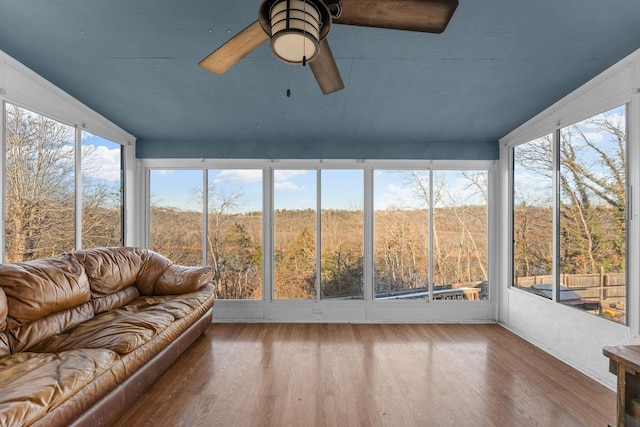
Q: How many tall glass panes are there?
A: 10